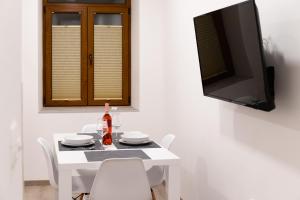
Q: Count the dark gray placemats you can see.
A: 4